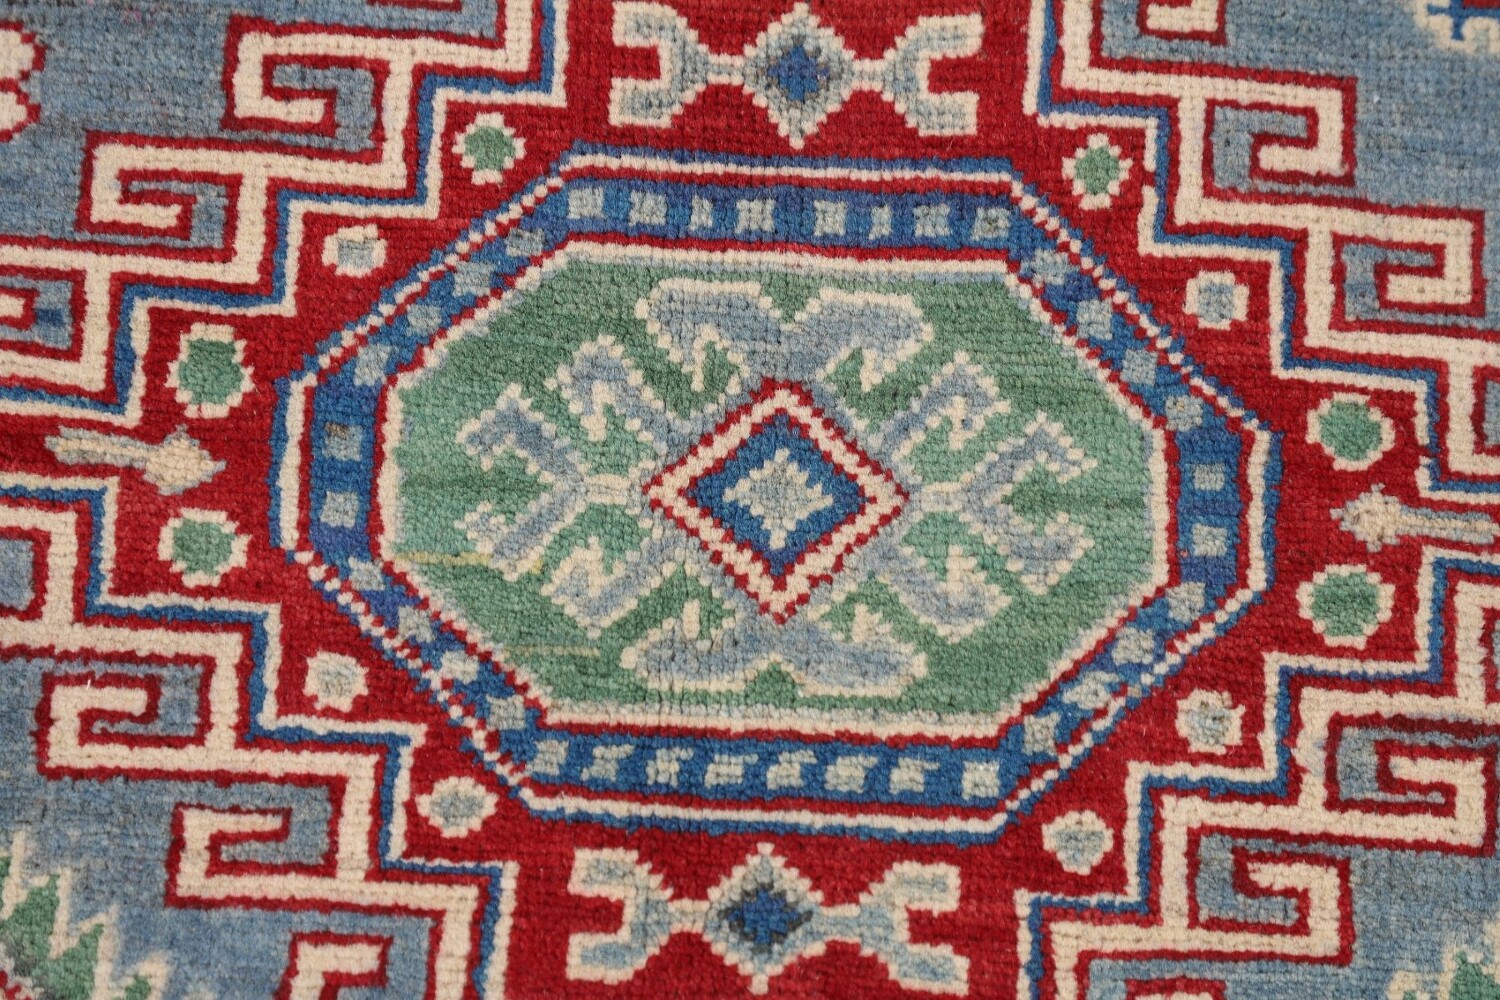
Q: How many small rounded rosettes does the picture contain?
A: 12